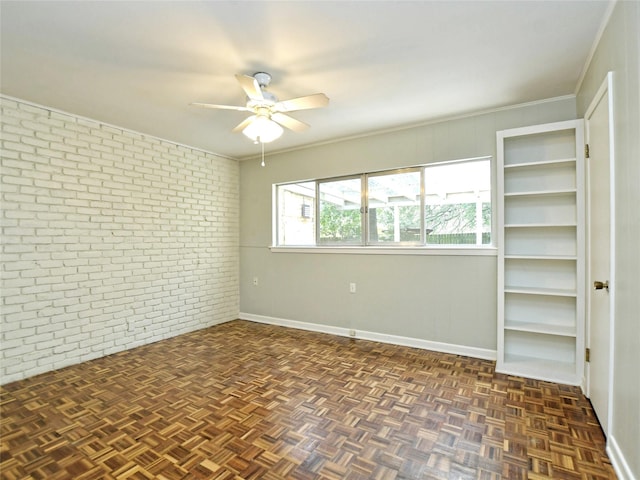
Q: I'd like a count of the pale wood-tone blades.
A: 5